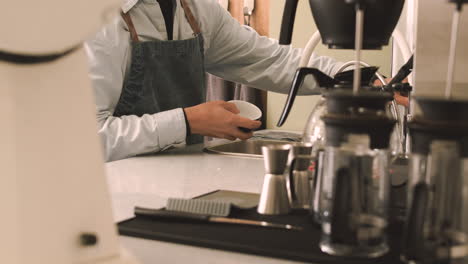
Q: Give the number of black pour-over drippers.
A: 1